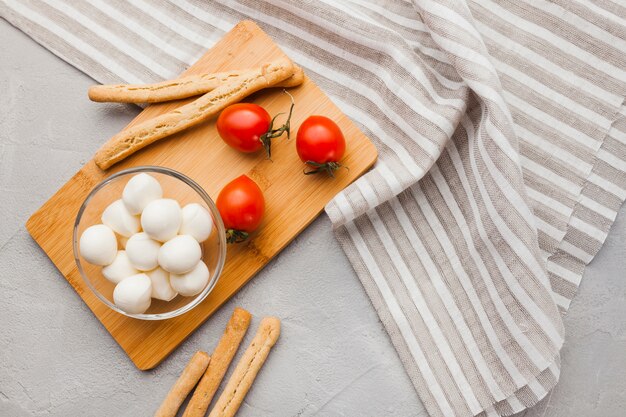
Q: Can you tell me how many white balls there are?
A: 11